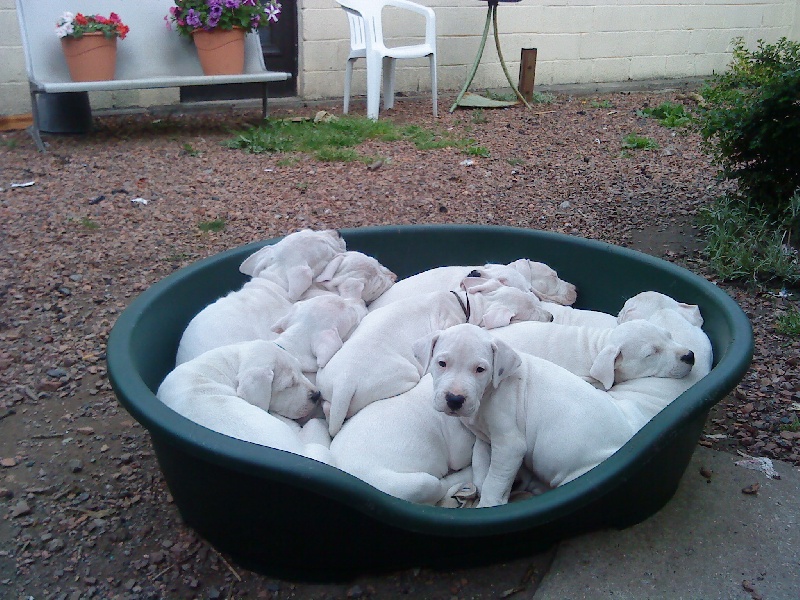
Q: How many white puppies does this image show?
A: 11